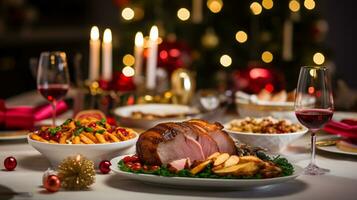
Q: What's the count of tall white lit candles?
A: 4